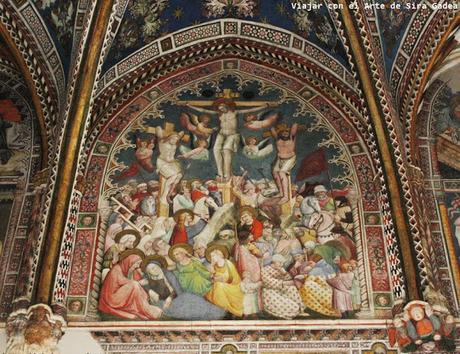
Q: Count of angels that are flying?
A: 5